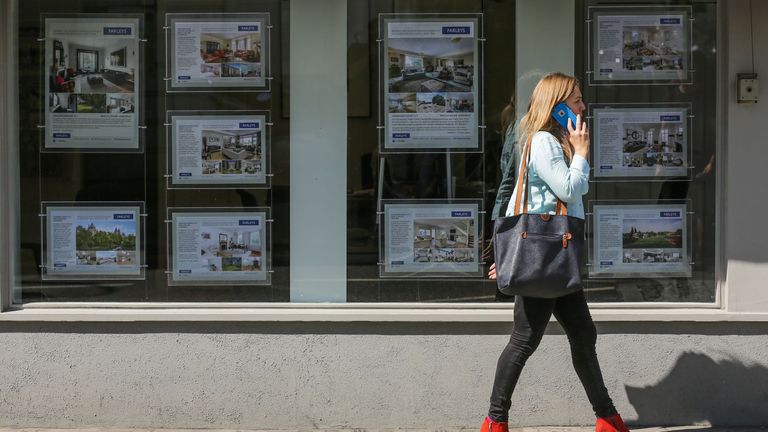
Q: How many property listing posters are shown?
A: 10